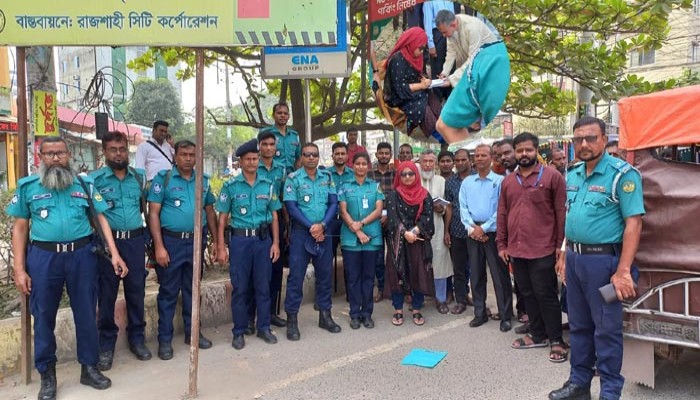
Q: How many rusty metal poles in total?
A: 2